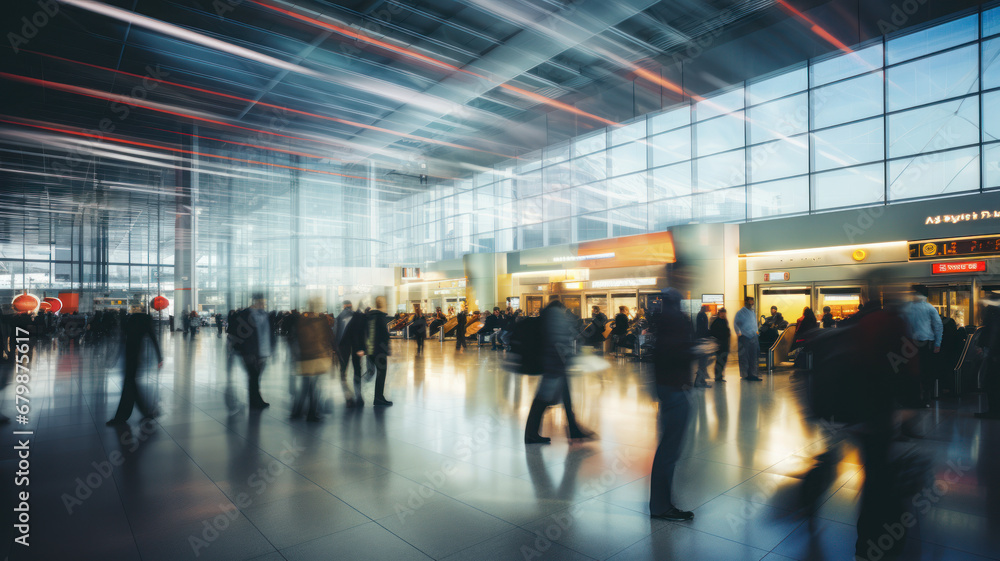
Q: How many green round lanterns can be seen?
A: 0